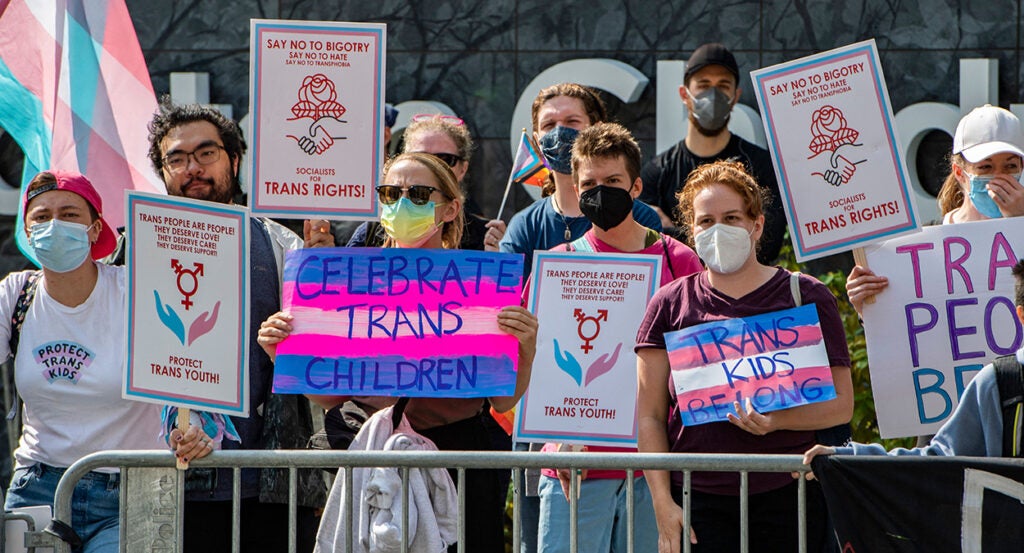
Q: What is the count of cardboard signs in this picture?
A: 7